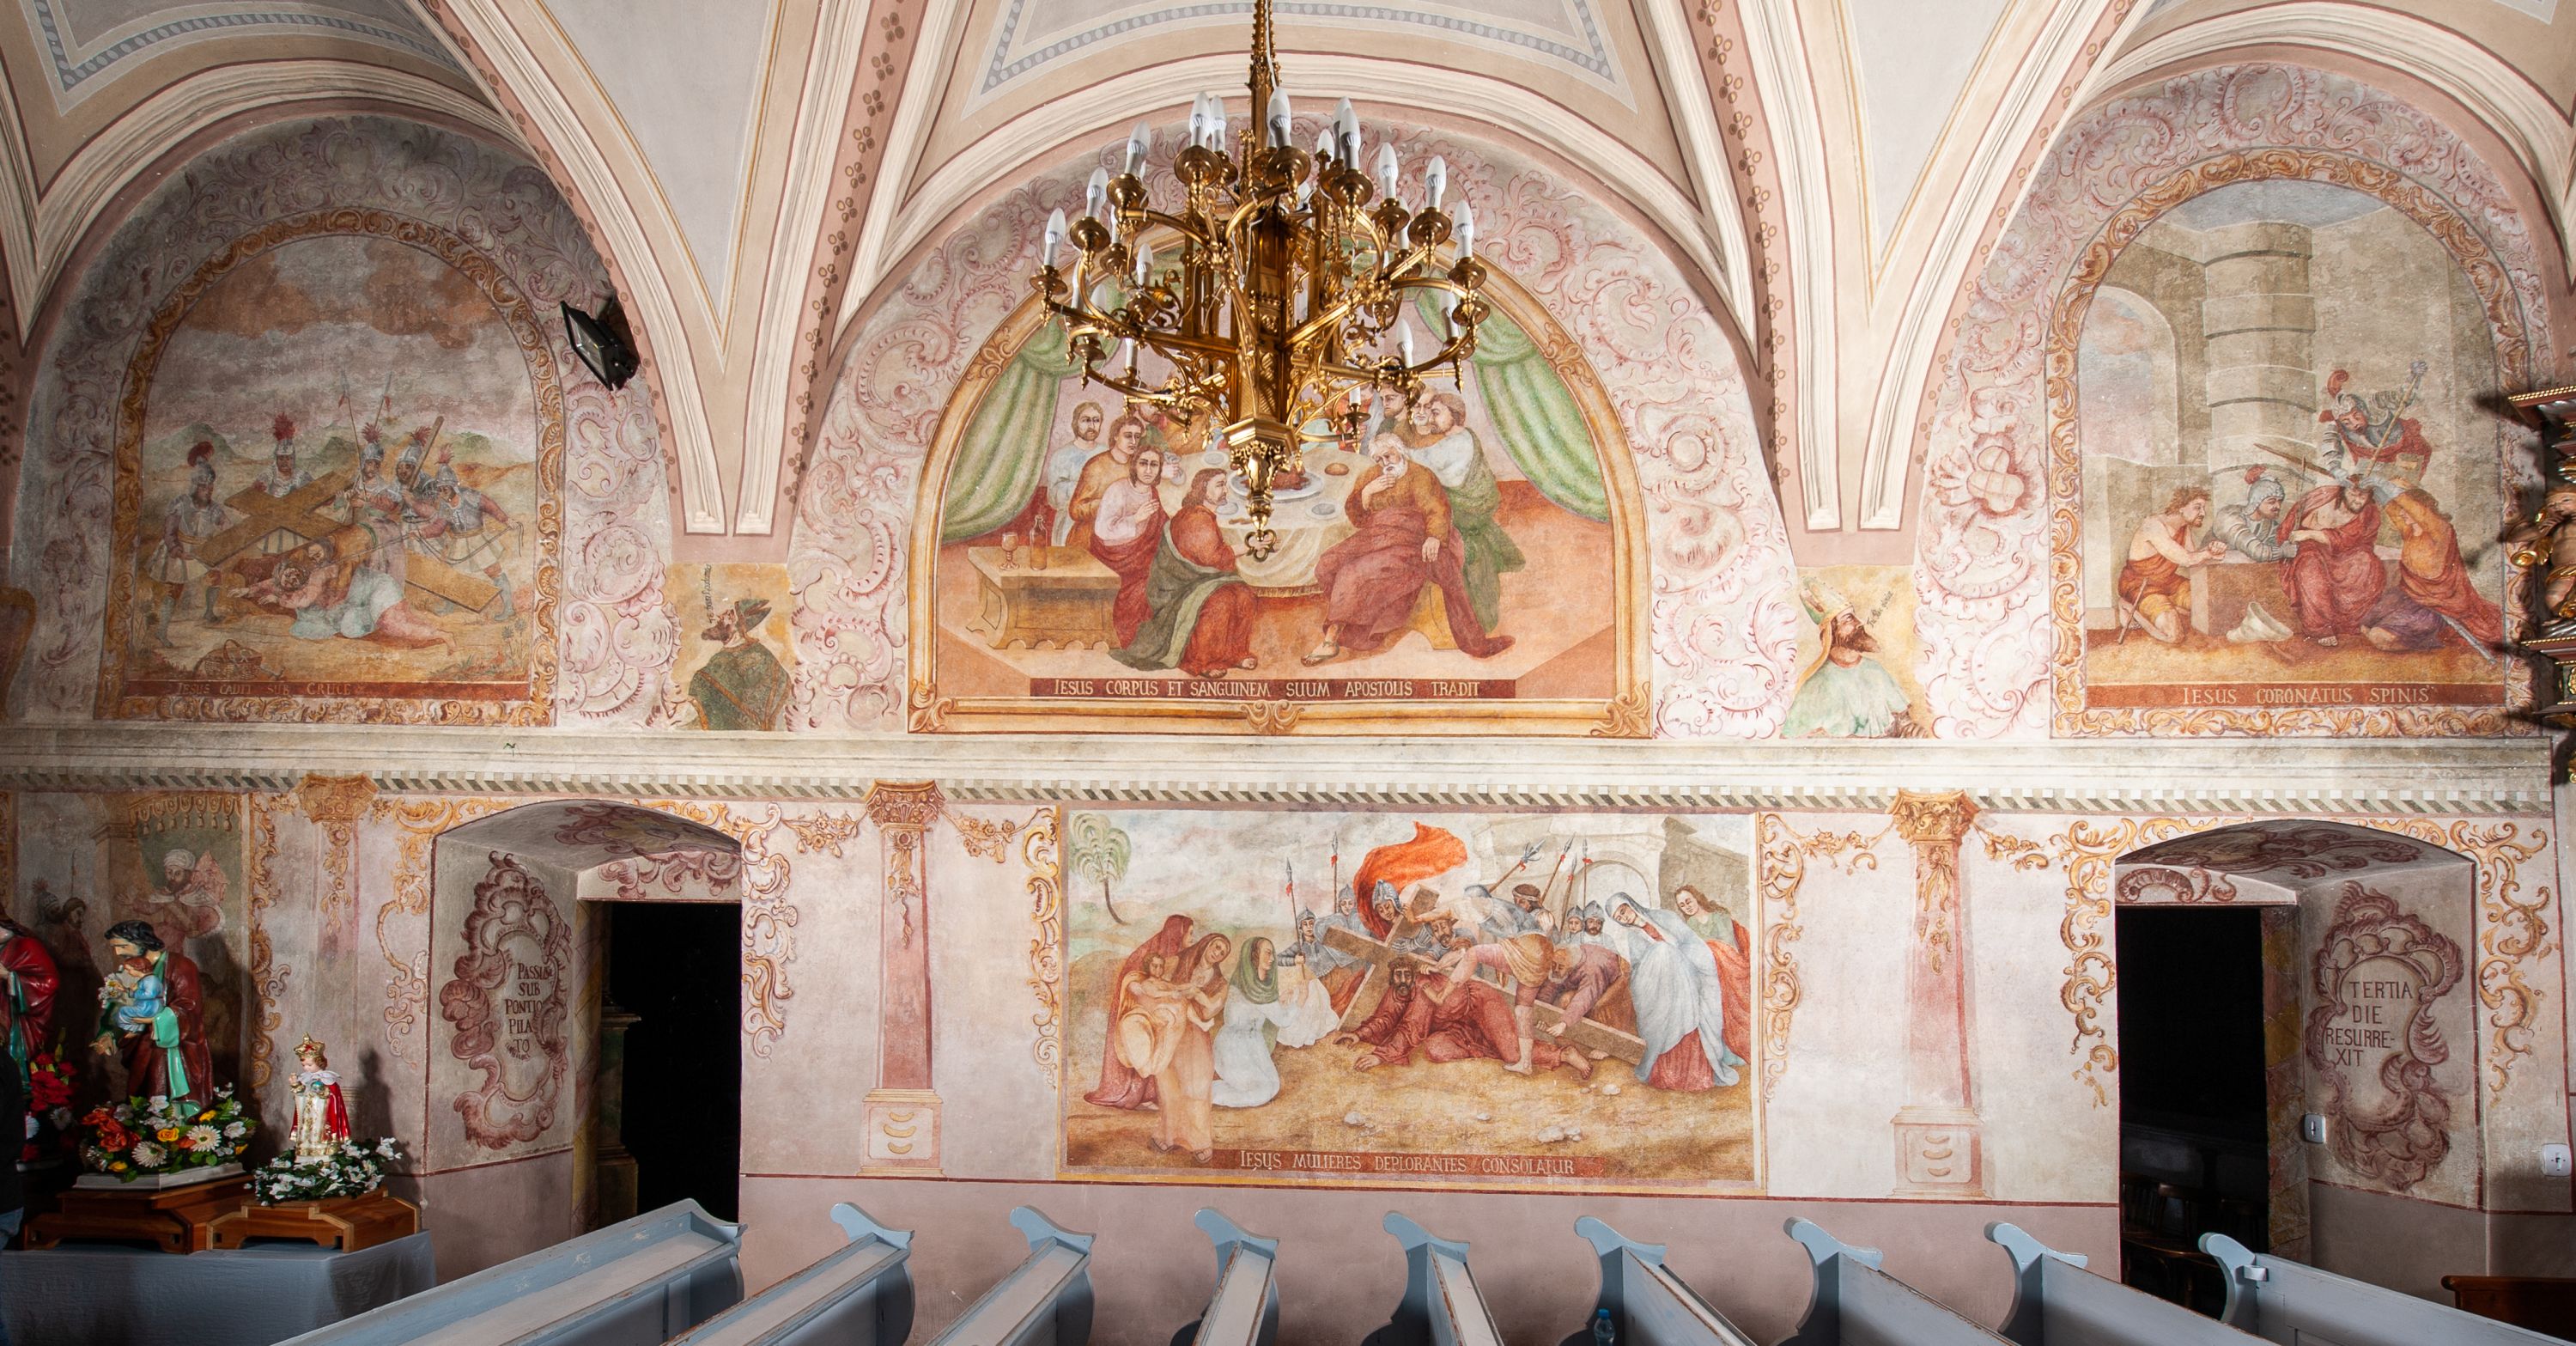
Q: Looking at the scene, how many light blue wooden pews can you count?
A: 9